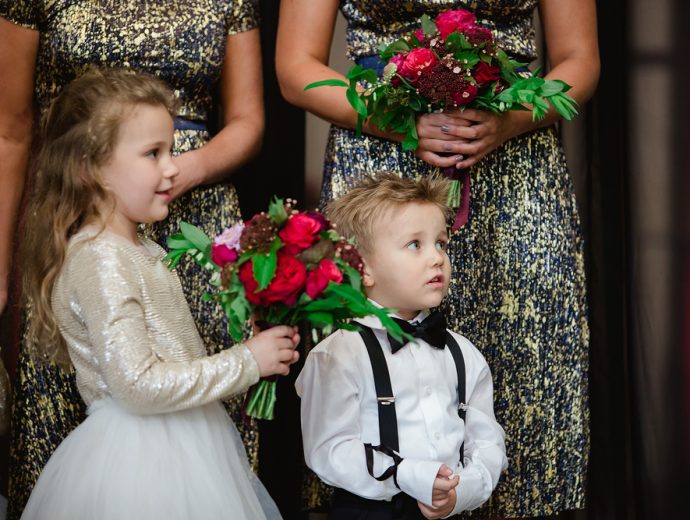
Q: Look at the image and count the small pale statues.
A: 0